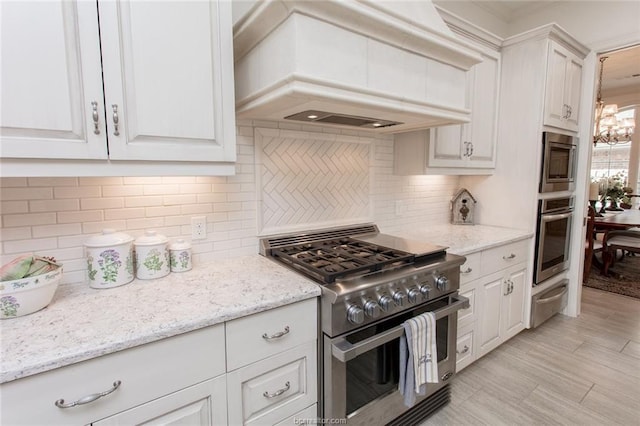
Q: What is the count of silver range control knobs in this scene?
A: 7